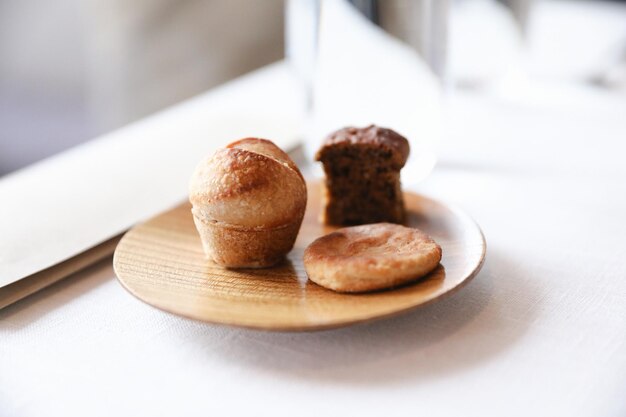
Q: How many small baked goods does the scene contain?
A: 3